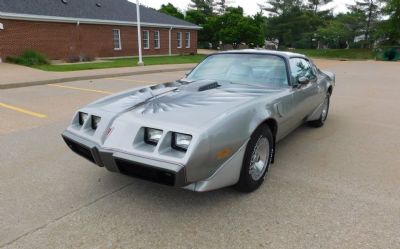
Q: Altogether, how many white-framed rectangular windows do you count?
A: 5